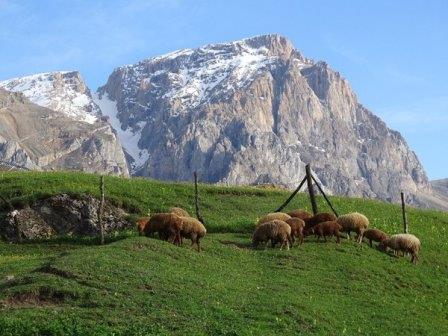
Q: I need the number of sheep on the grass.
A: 13